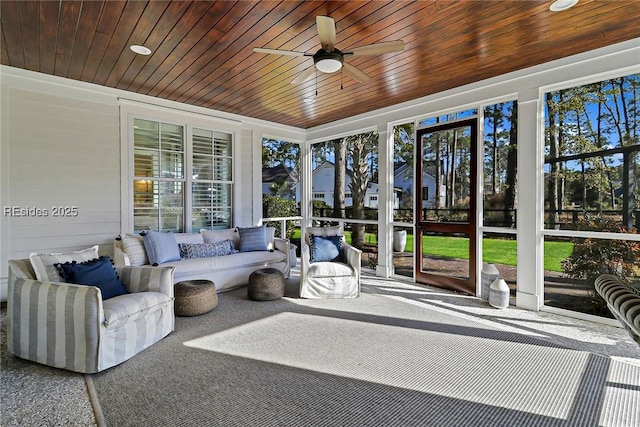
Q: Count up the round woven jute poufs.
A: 2